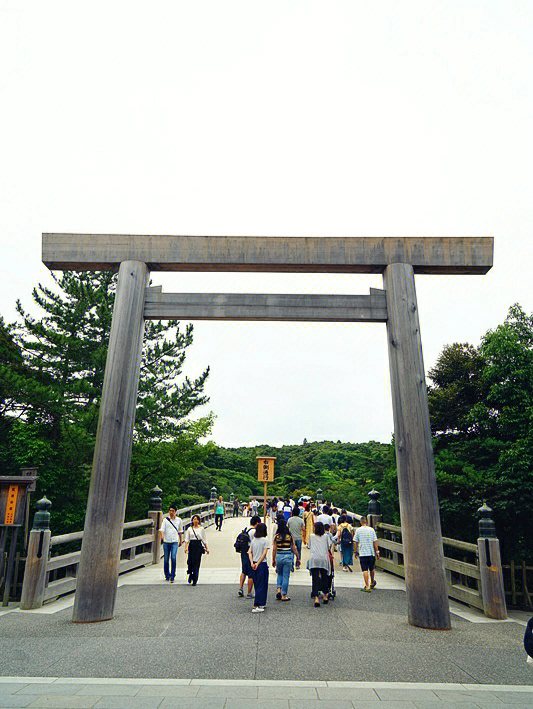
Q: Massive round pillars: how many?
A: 2